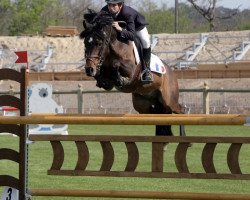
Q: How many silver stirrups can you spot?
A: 1